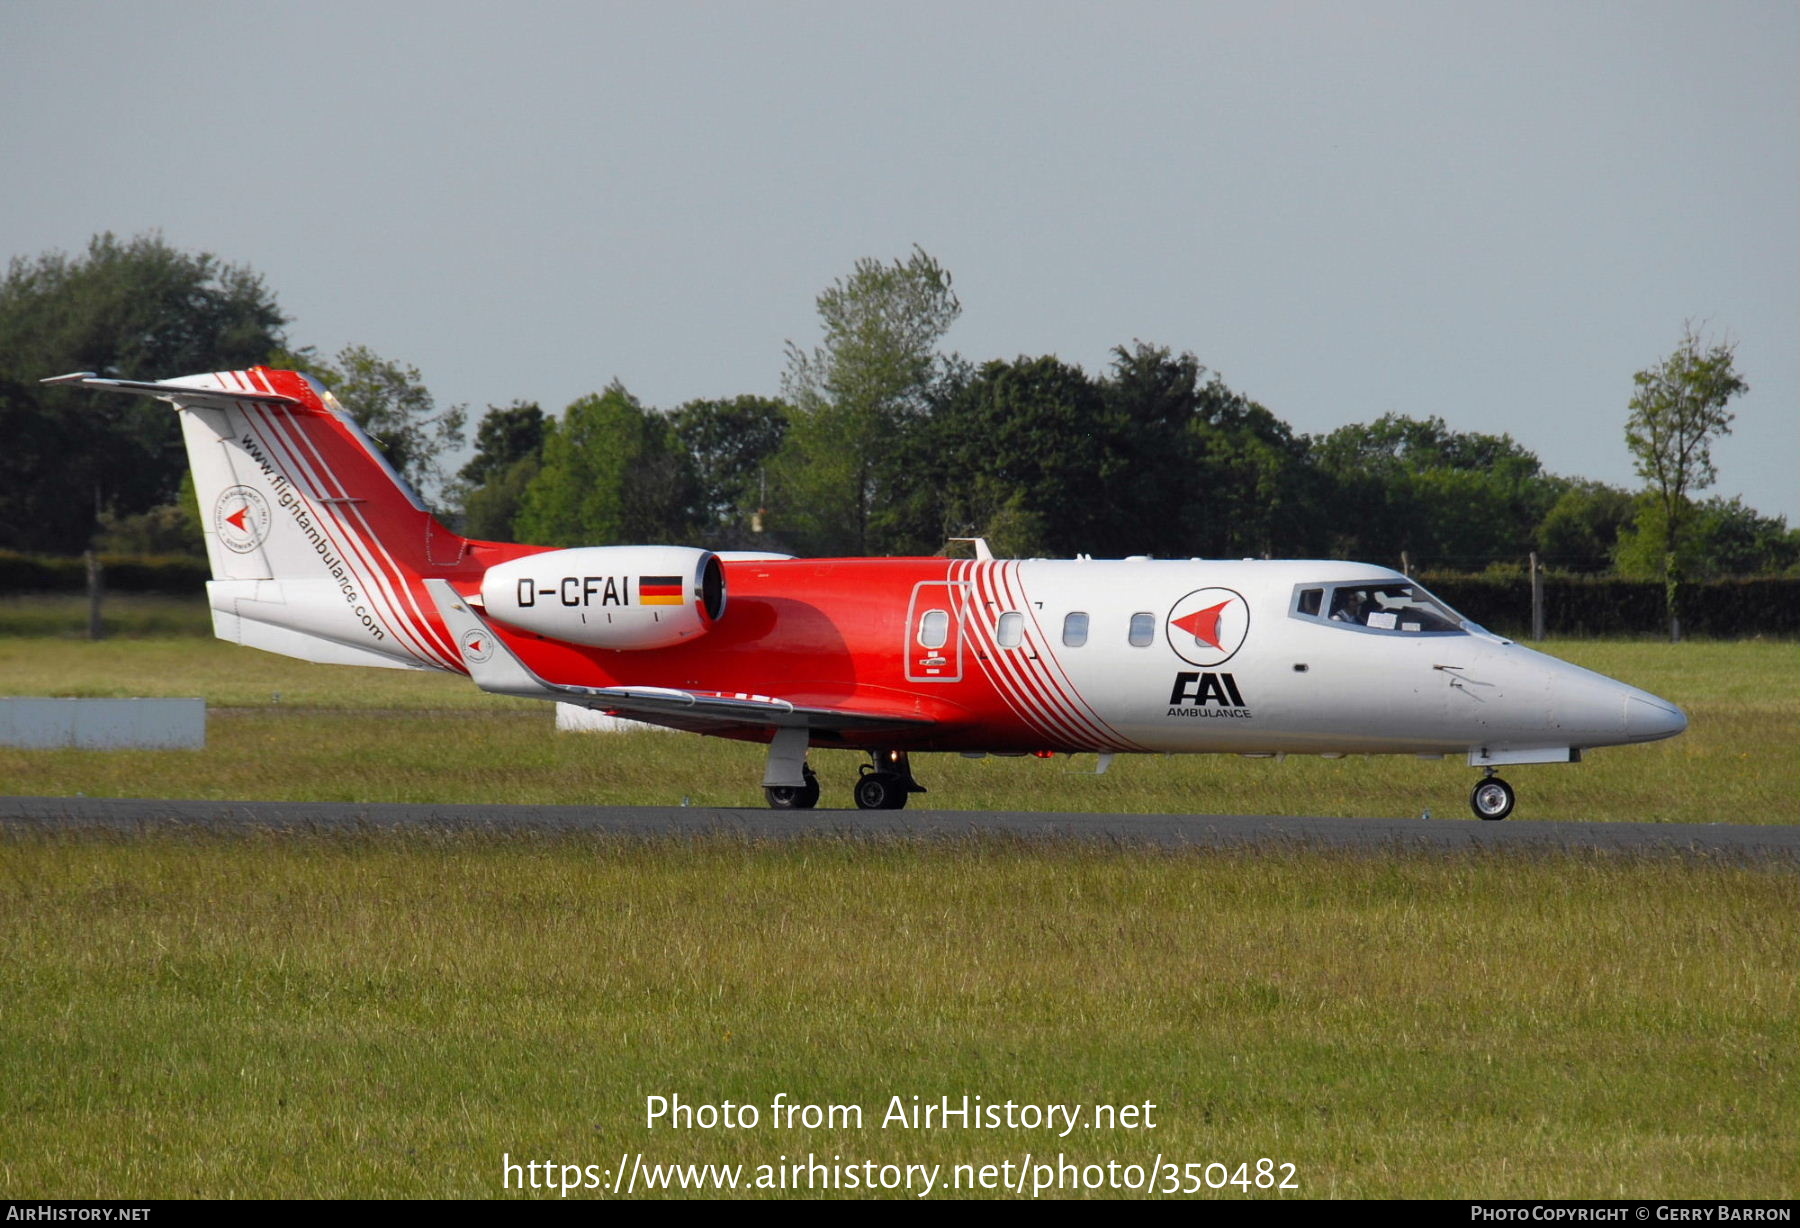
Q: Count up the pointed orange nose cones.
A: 0